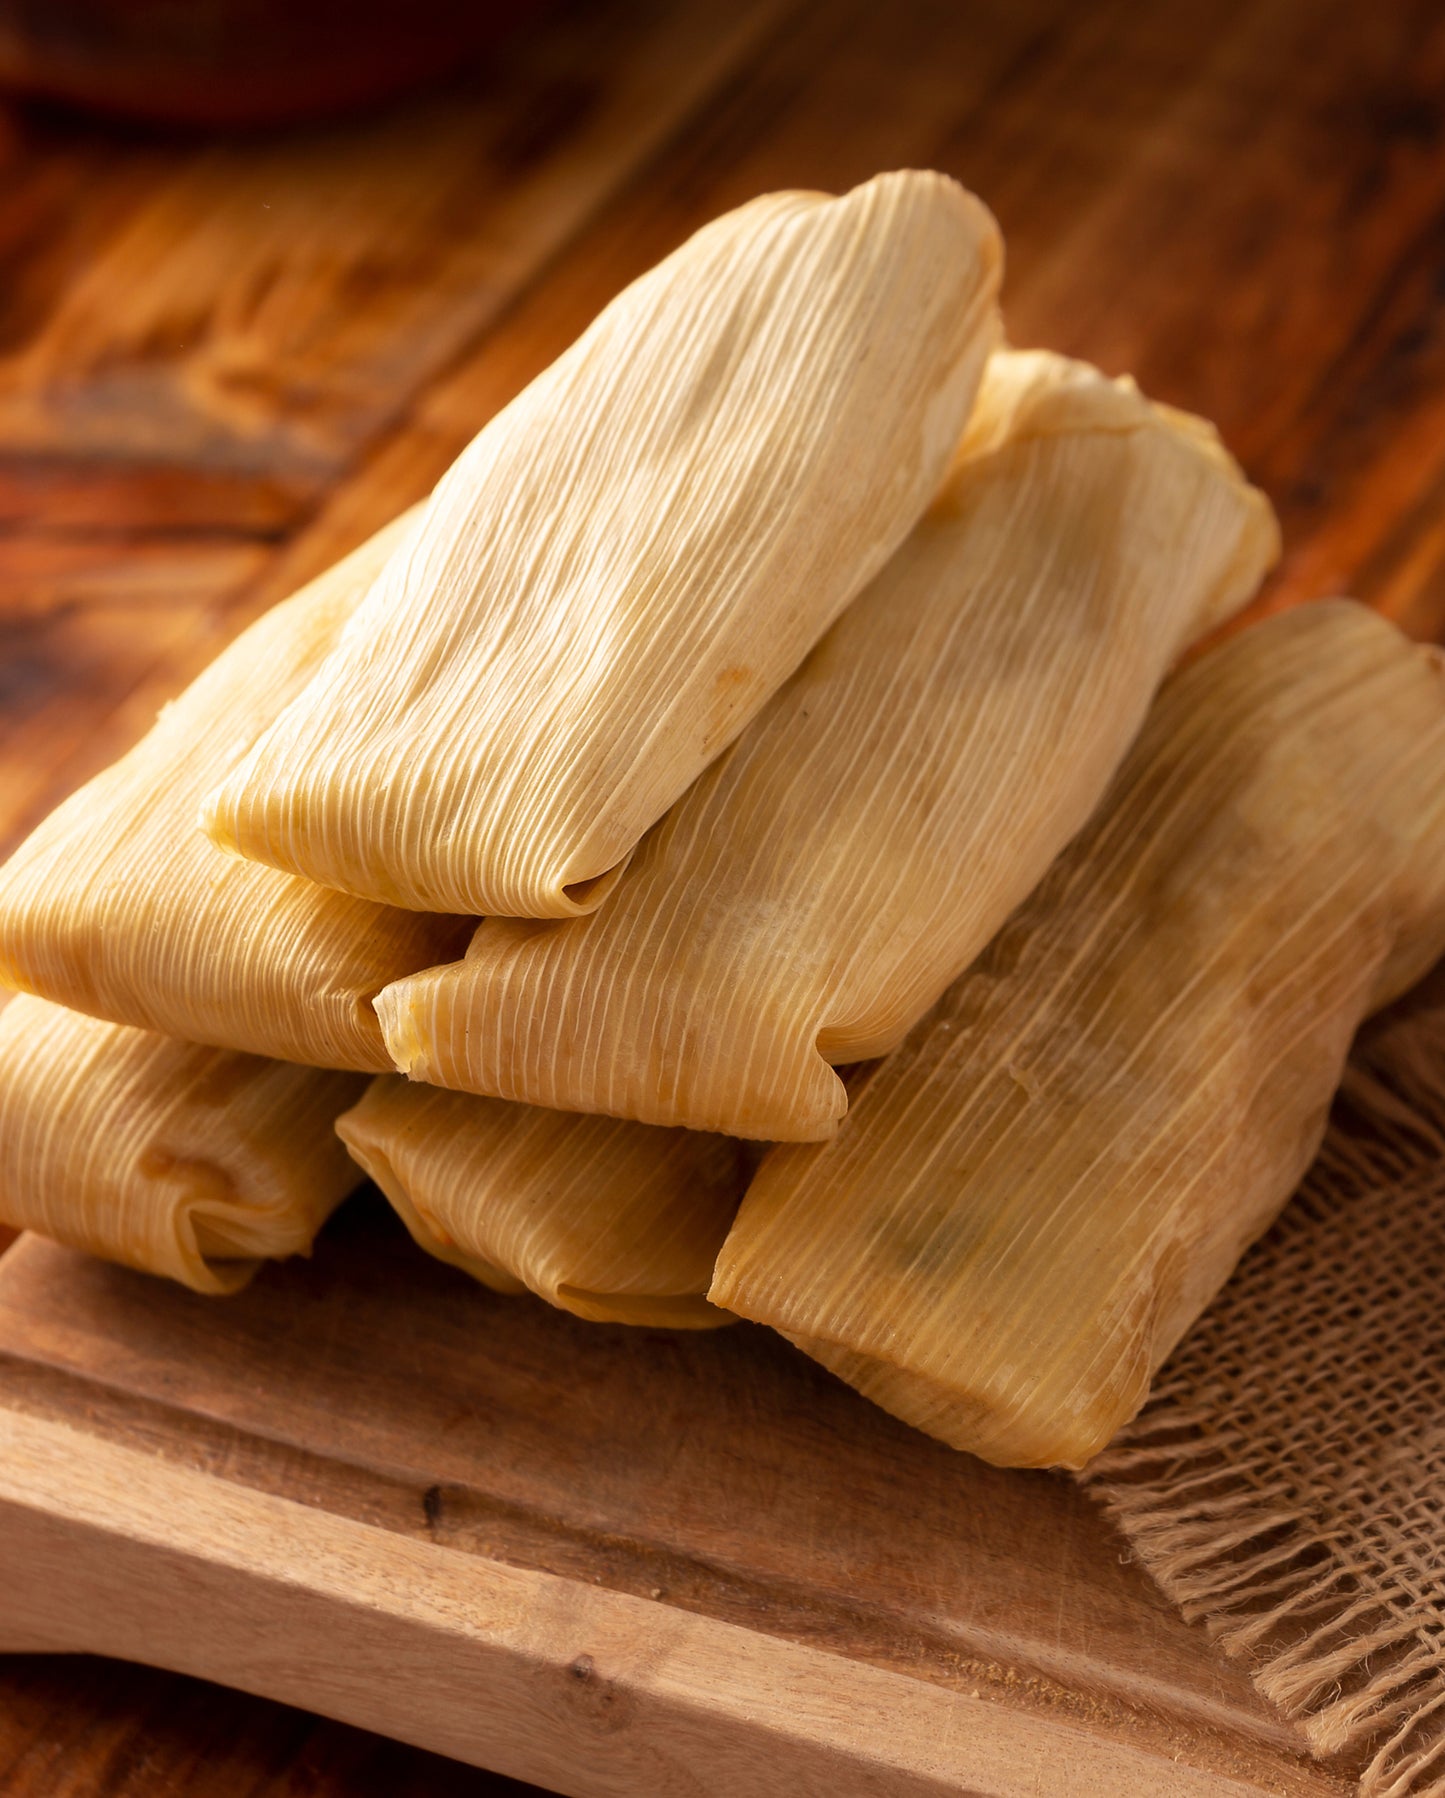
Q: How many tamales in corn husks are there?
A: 6